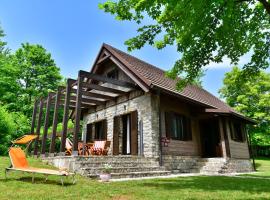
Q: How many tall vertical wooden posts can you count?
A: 6